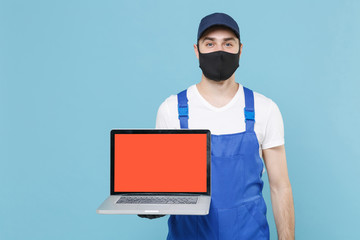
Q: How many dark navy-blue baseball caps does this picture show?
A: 1